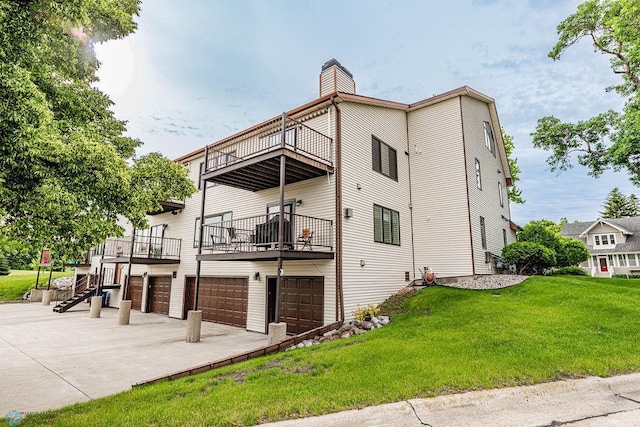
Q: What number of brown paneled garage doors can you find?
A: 4